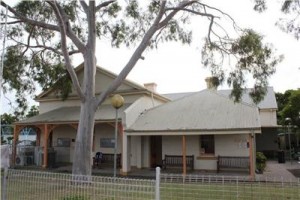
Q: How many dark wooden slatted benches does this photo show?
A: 3